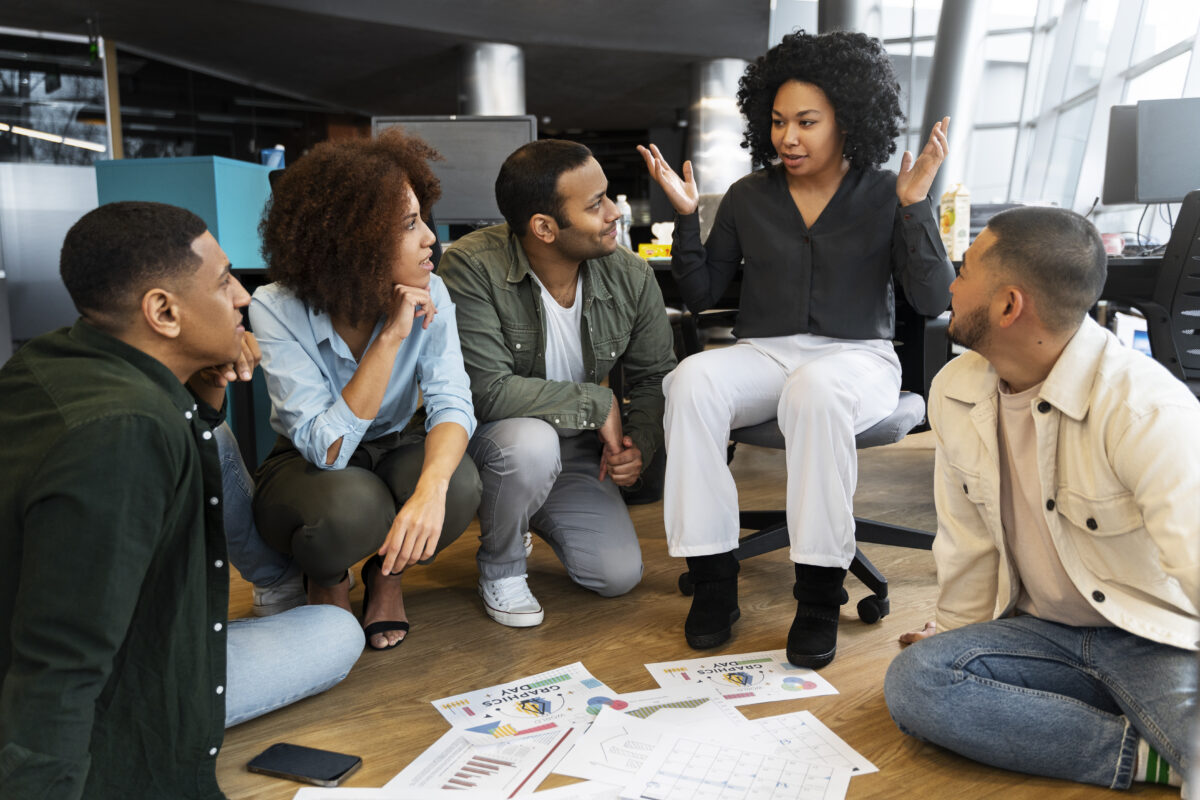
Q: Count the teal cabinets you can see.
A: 1